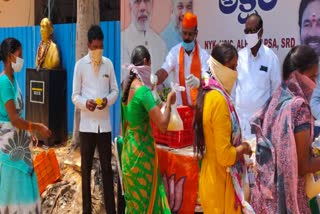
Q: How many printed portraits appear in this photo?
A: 3